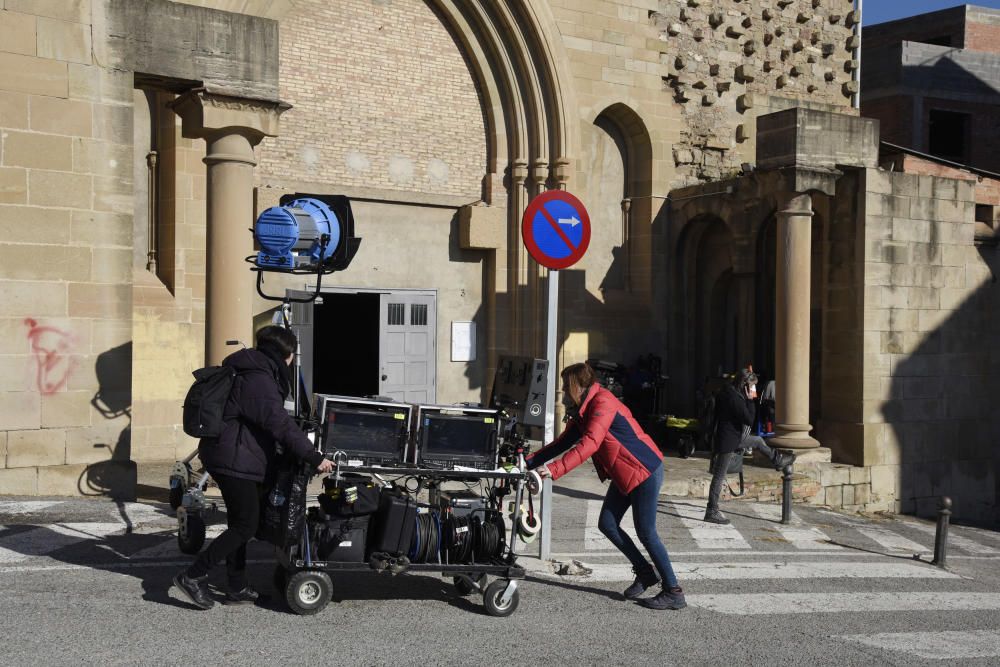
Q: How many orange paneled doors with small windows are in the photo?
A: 0